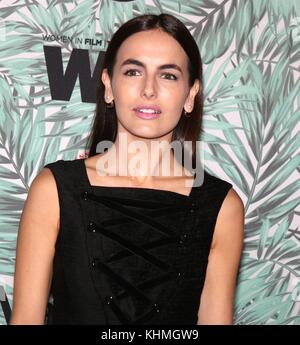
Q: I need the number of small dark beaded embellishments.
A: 8